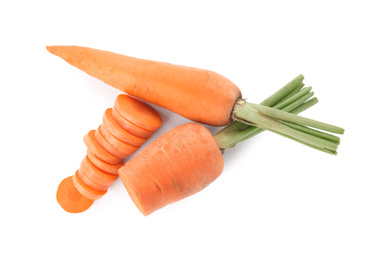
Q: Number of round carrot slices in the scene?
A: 11